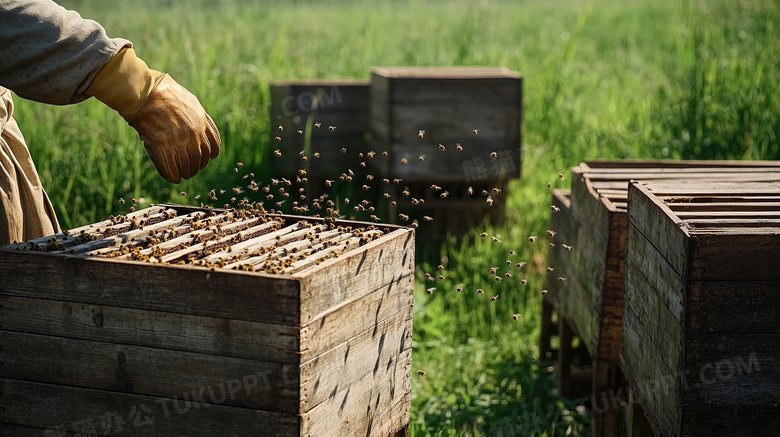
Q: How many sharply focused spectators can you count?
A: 0